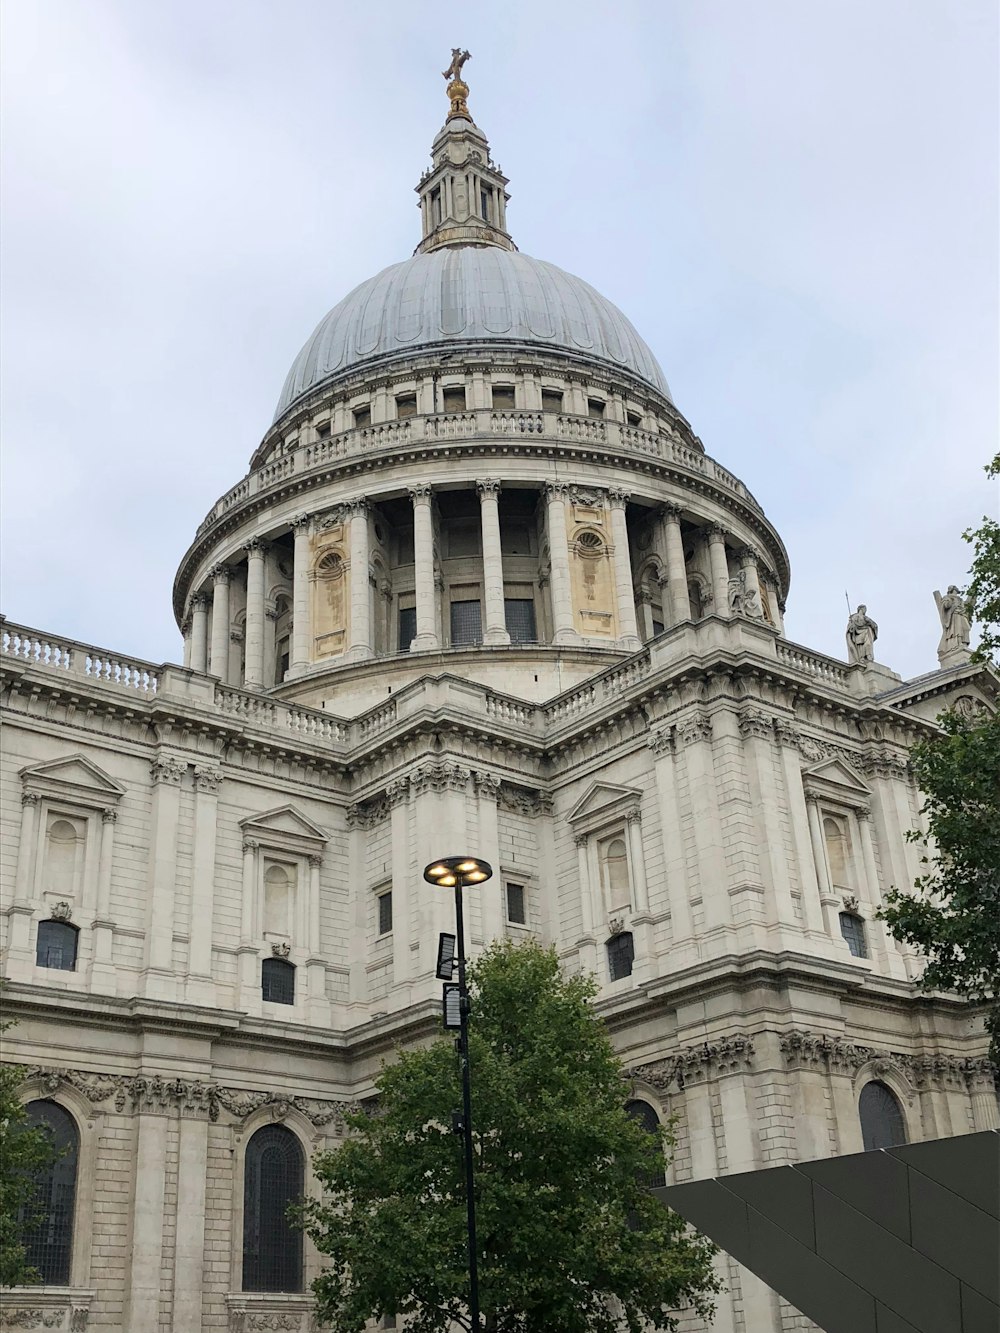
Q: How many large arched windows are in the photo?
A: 4